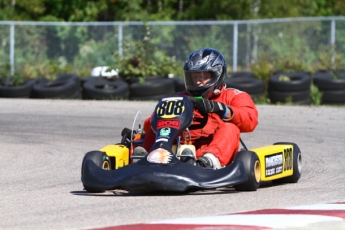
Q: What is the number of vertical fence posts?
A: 4